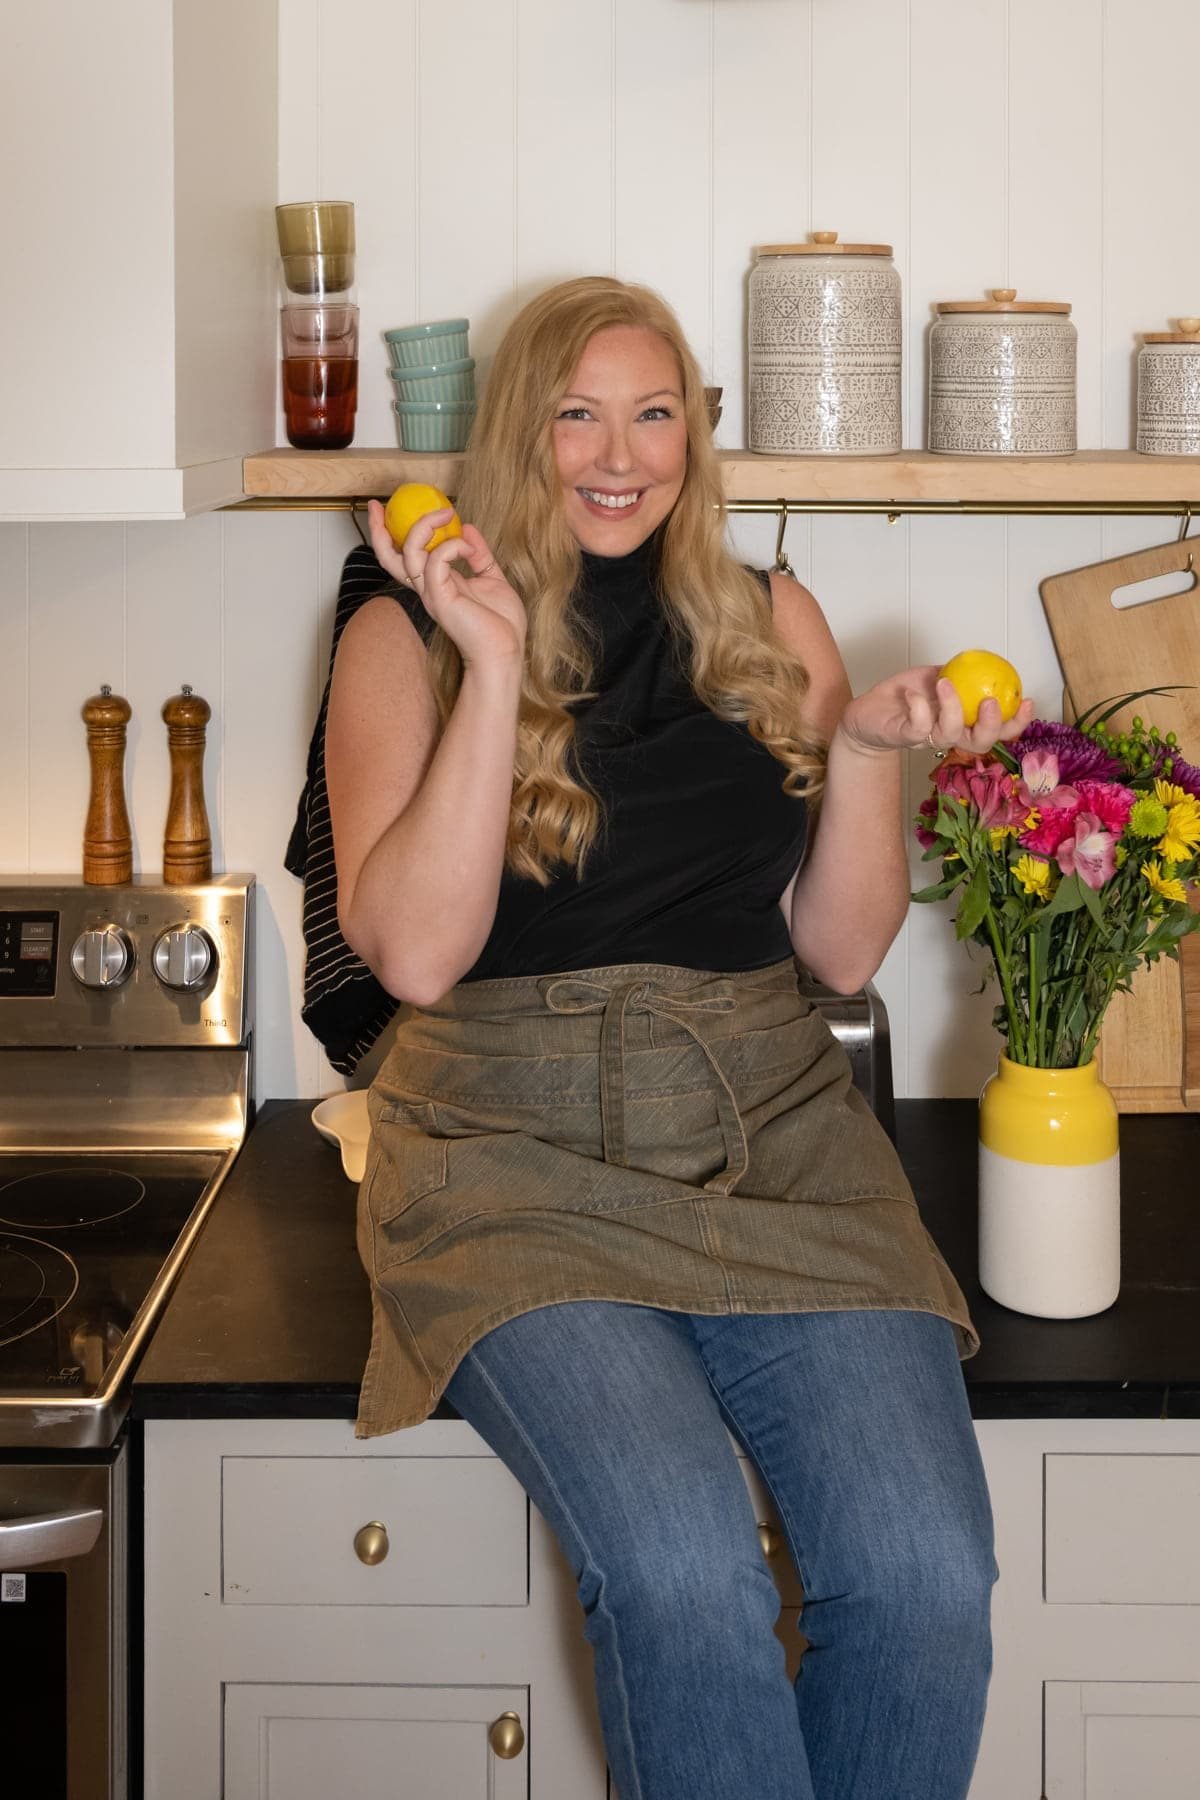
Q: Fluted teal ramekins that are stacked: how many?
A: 3